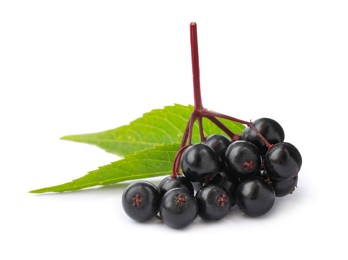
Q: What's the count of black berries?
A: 13